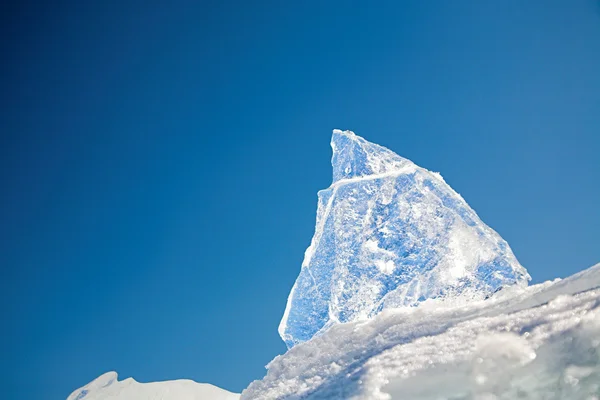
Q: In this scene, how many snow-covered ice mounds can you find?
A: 2